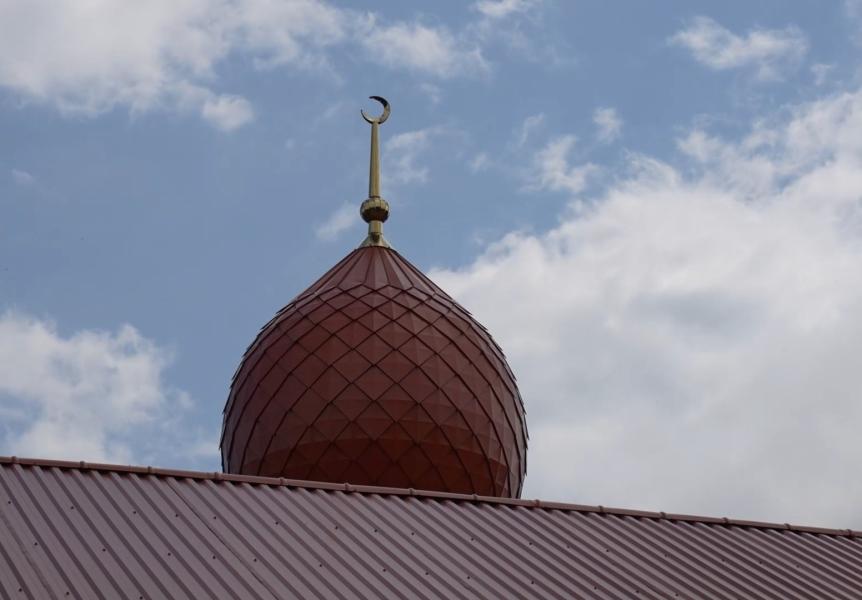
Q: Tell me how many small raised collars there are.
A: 14